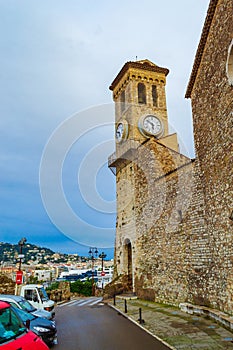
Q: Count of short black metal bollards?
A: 3